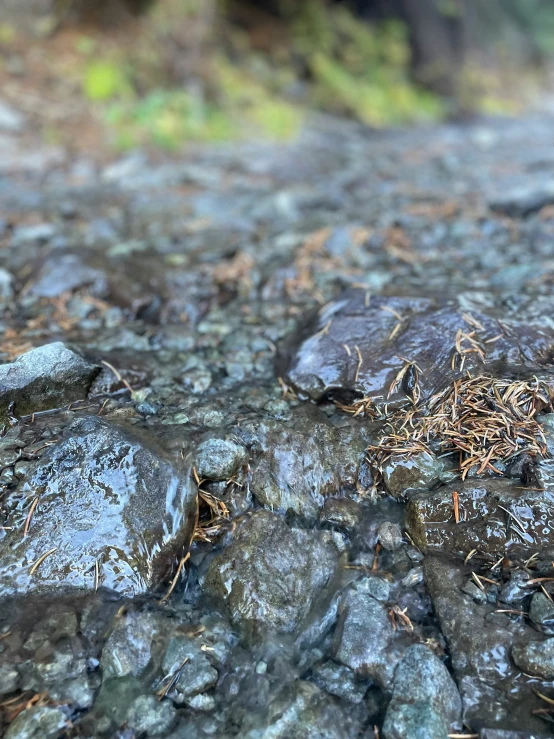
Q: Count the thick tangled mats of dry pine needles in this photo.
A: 1